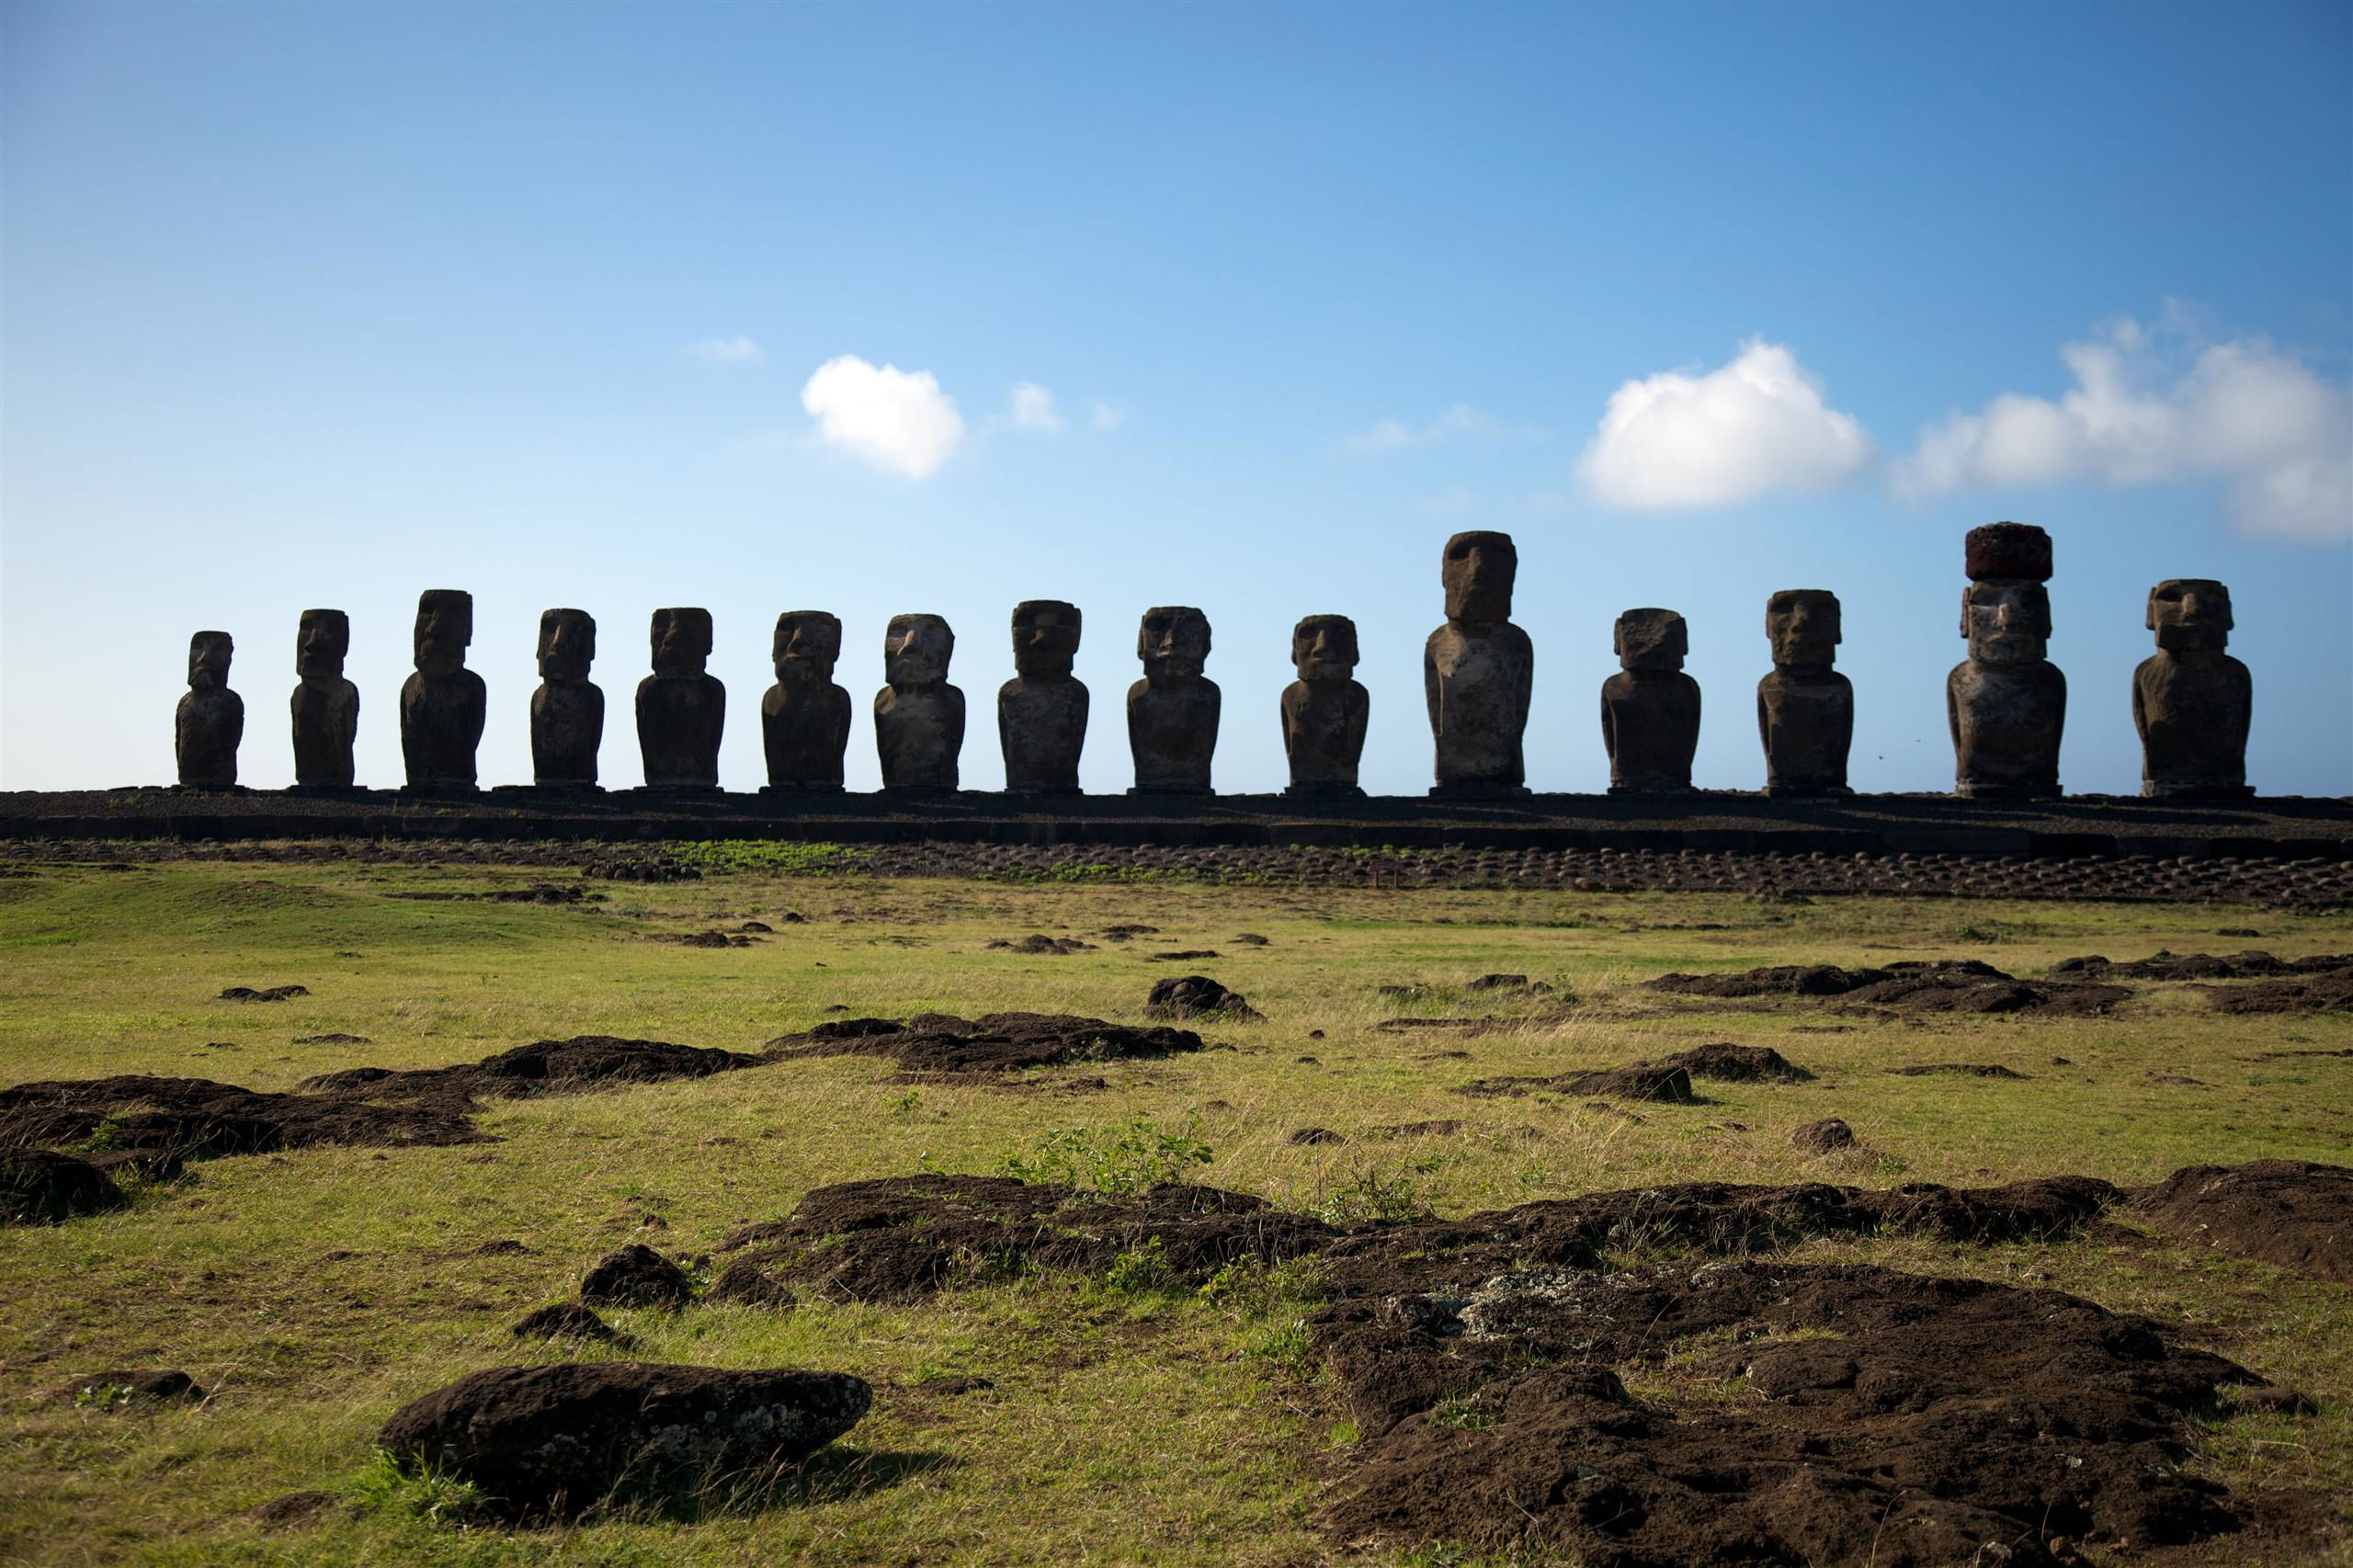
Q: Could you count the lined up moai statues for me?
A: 15